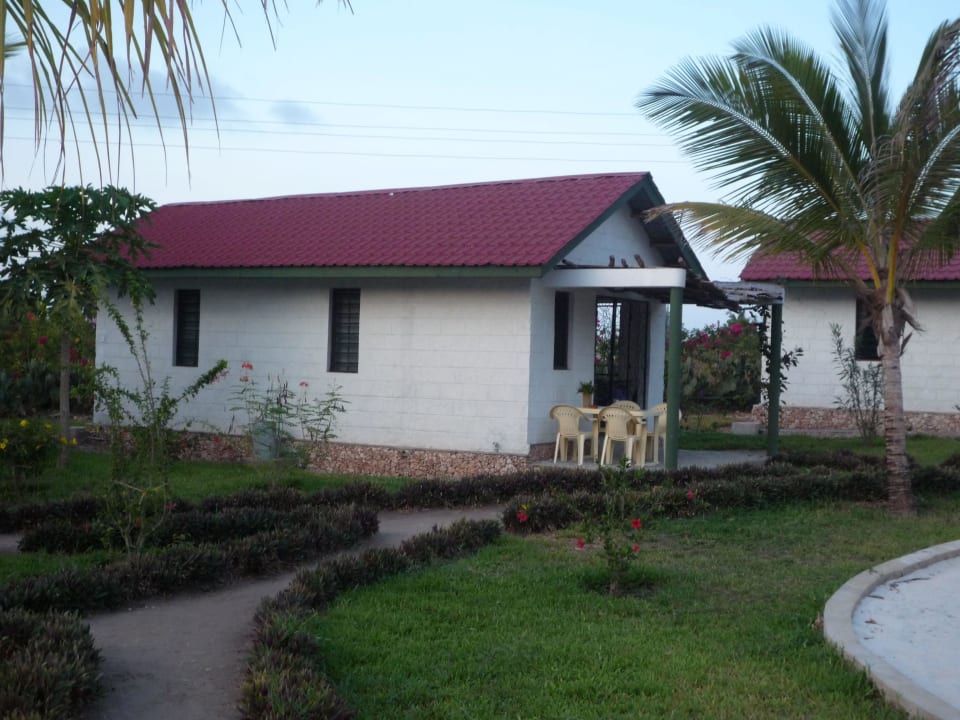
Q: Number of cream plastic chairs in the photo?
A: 4